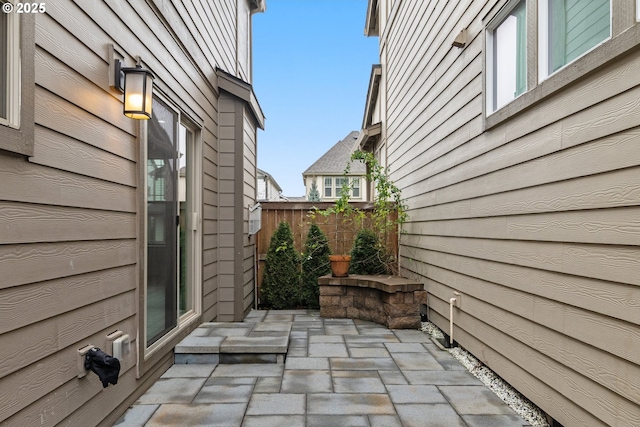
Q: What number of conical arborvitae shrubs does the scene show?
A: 3